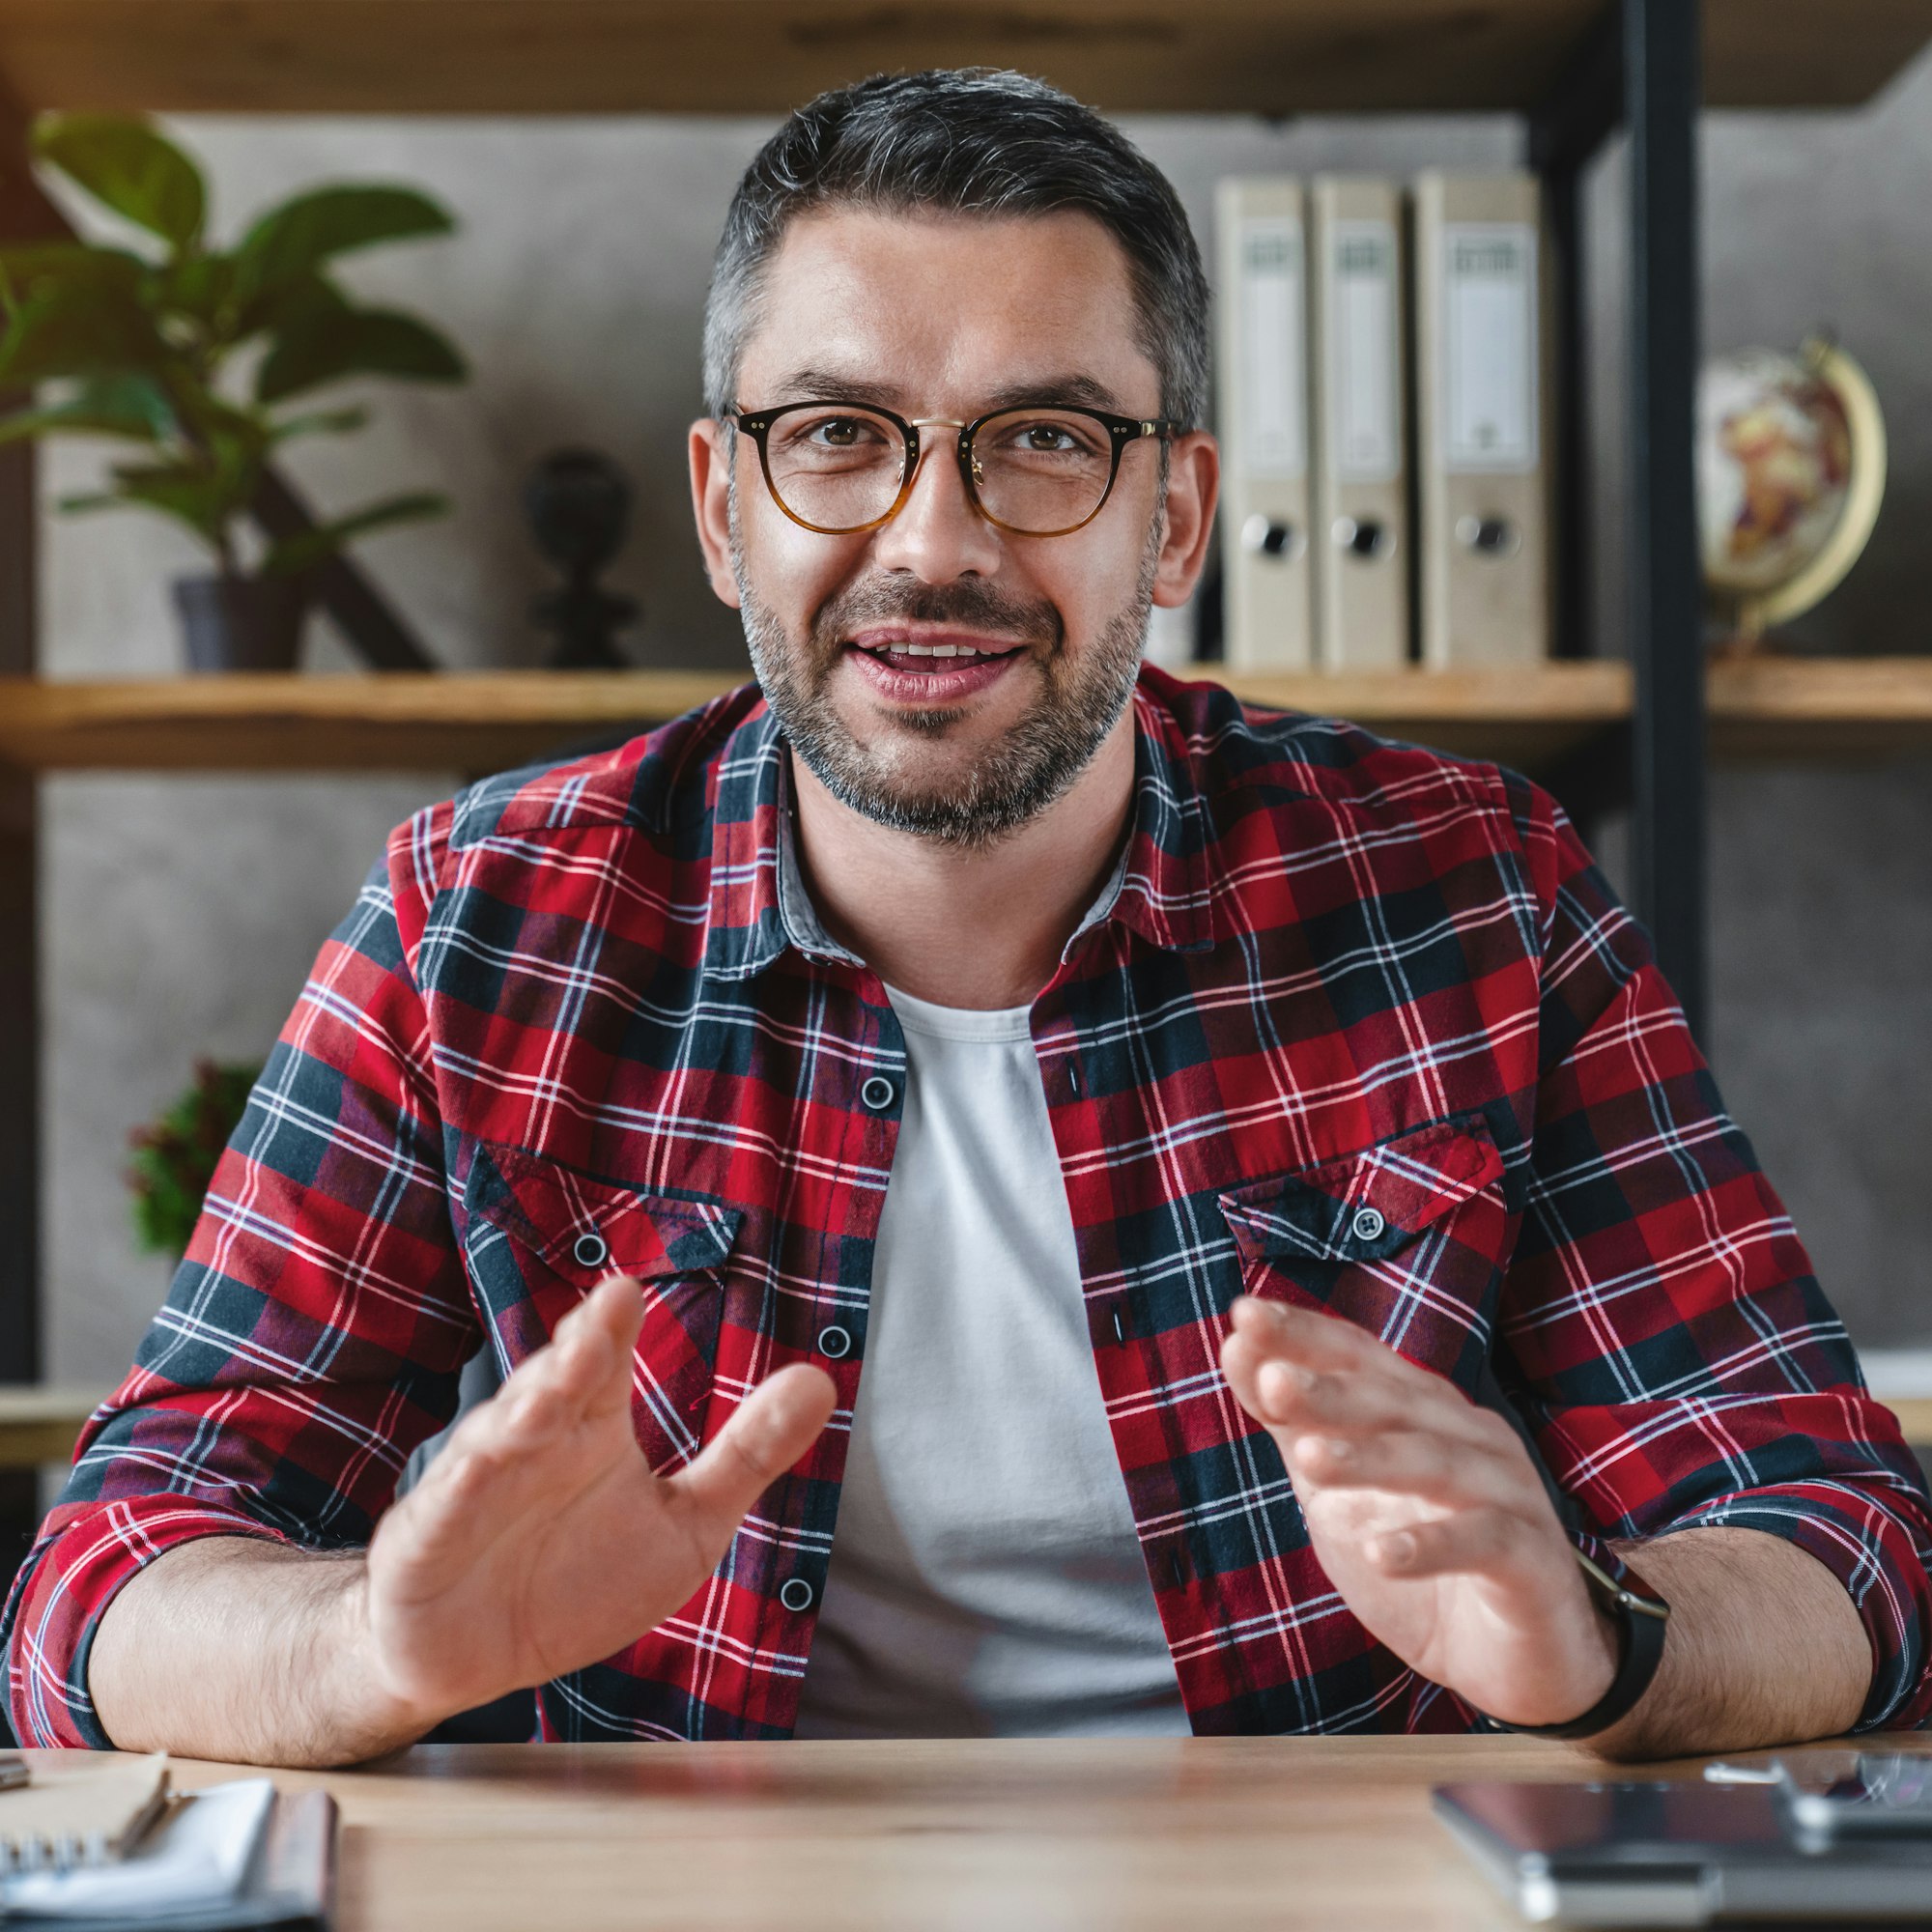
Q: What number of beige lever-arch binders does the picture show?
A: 3